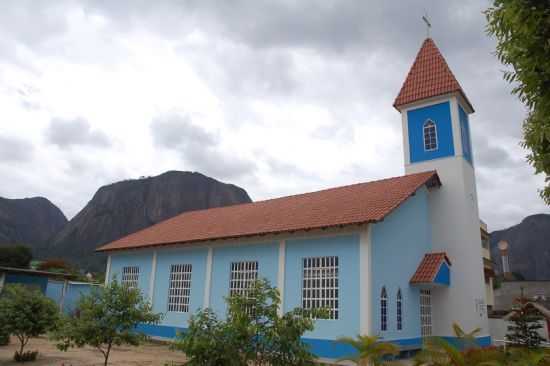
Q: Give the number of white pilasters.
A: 5